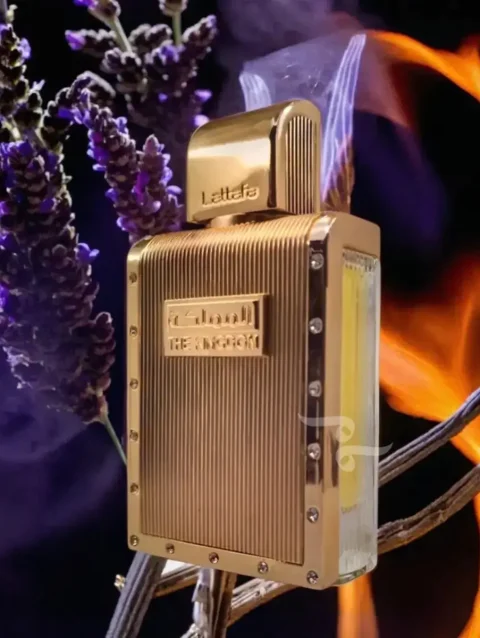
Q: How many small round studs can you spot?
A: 15